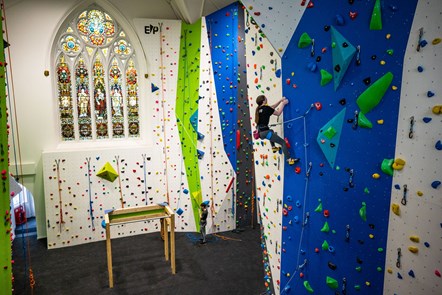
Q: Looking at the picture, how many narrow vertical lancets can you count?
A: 5